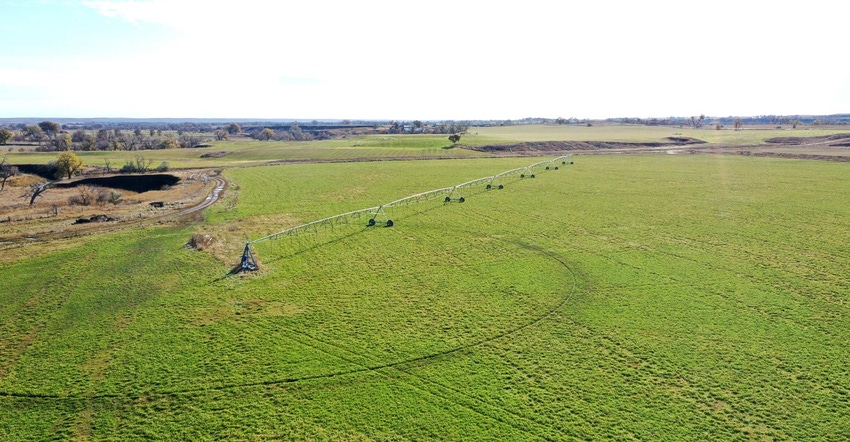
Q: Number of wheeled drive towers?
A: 6